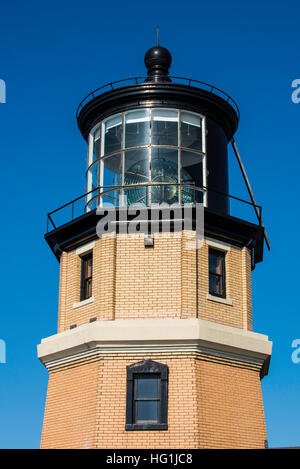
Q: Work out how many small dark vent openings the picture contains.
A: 2